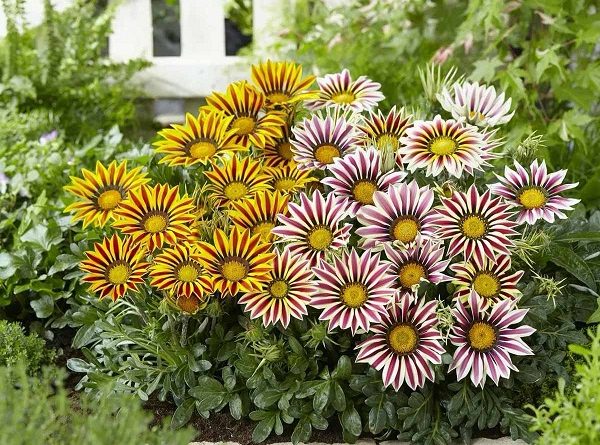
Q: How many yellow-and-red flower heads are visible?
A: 12